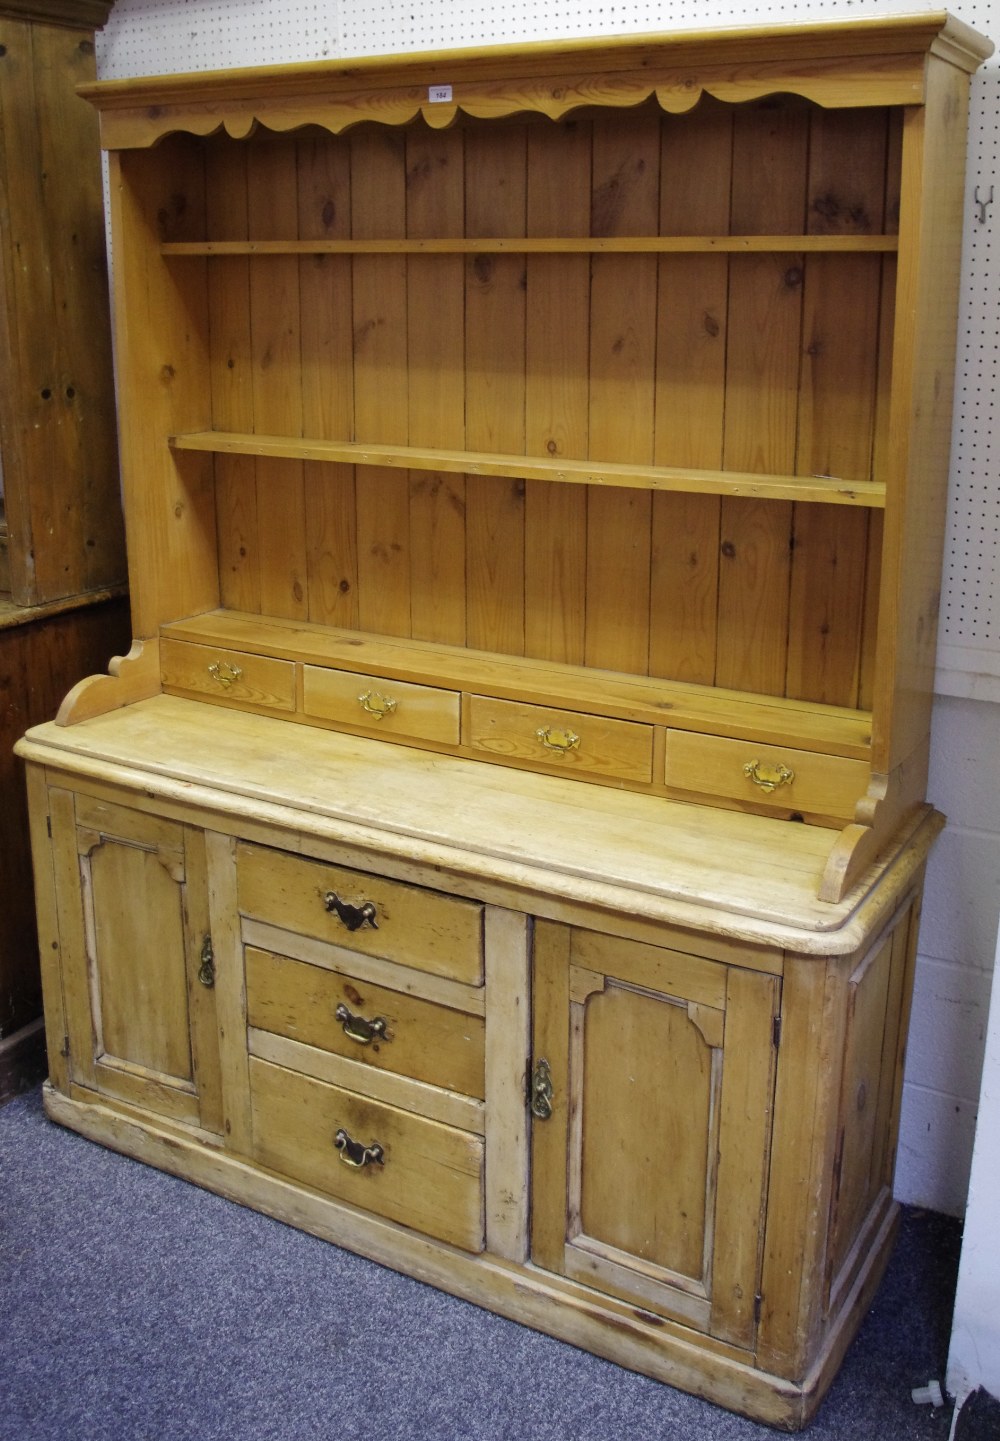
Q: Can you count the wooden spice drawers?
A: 4